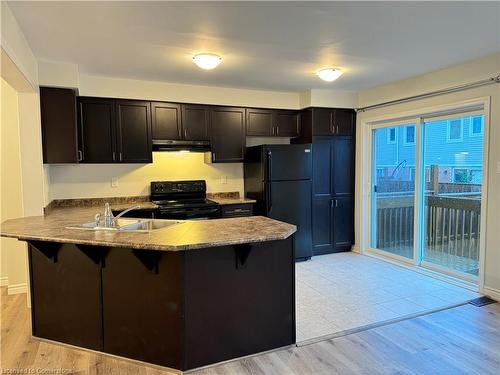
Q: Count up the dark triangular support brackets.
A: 4